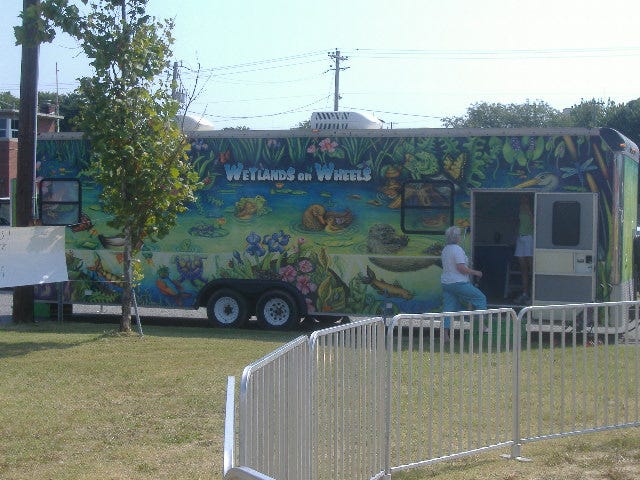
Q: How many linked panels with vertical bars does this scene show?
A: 4